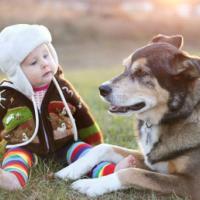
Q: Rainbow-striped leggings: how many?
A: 2